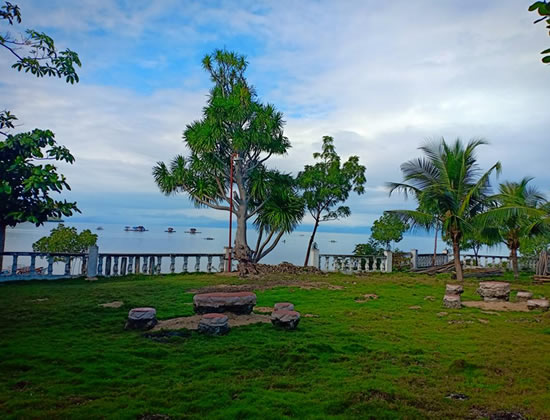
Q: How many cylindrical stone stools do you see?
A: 8